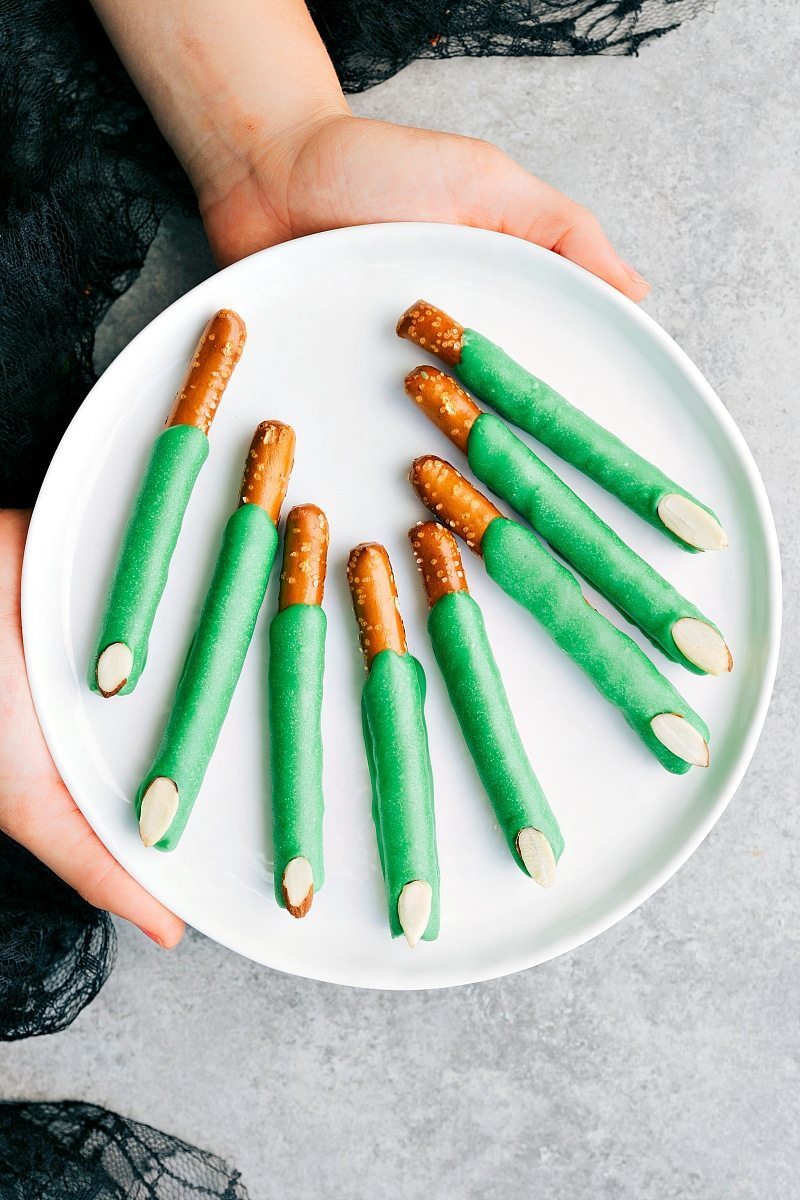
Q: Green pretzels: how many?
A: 8